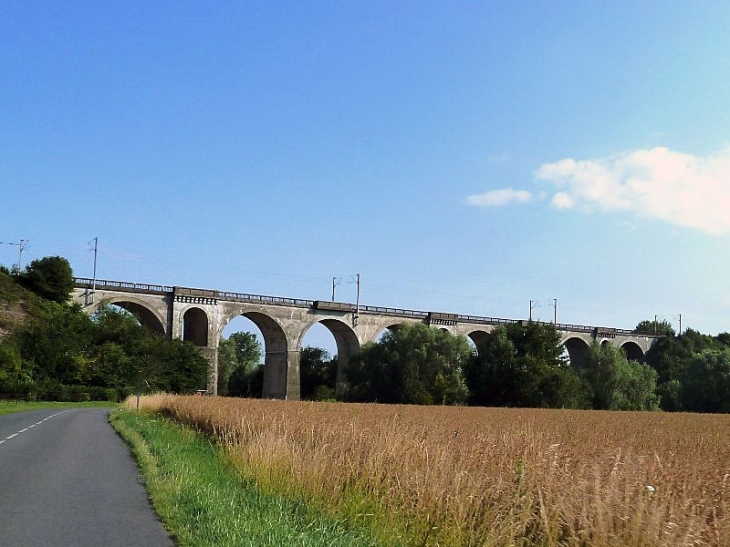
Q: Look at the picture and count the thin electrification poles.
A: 8